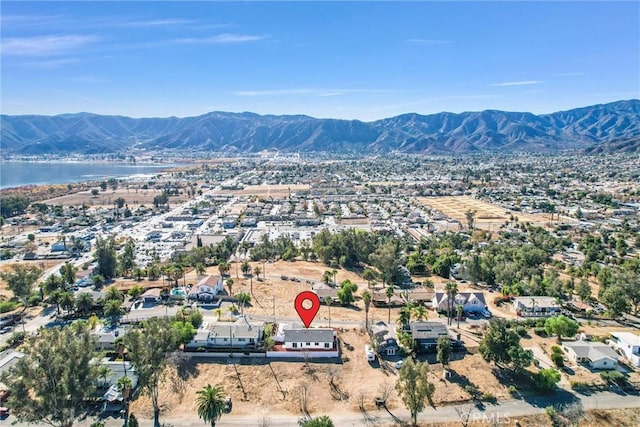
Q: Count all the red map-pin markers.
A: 1